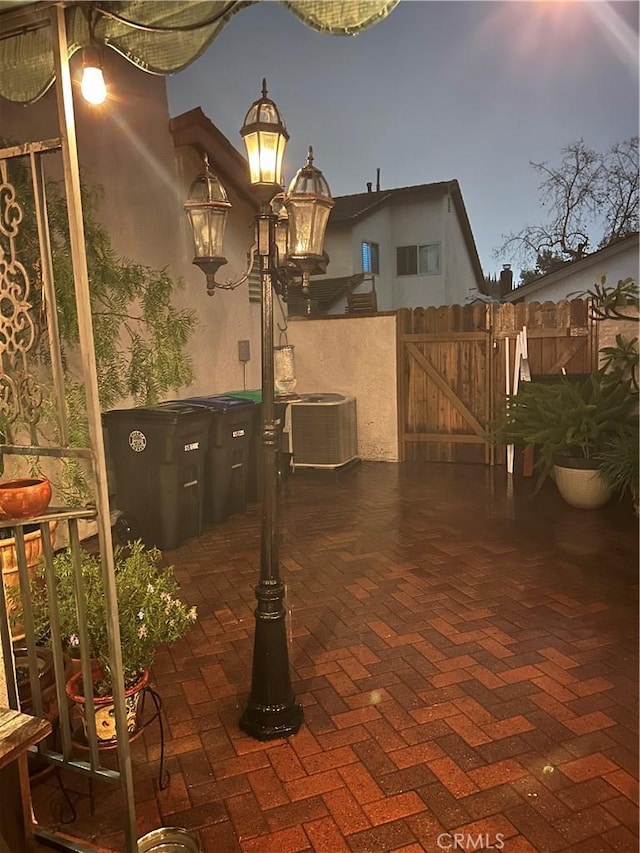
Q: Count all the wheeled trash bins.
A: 3